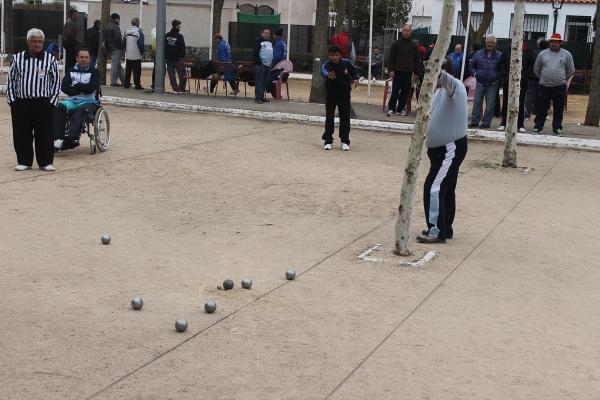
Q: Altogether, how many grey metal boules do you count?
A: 7